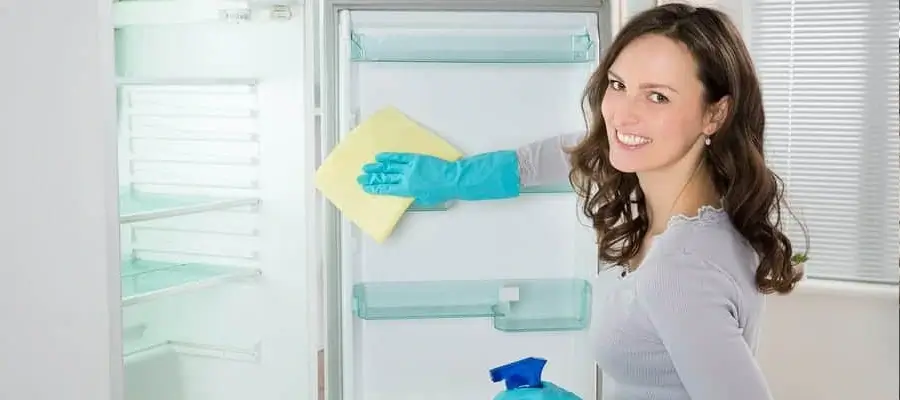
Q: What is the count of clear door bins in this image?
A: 3